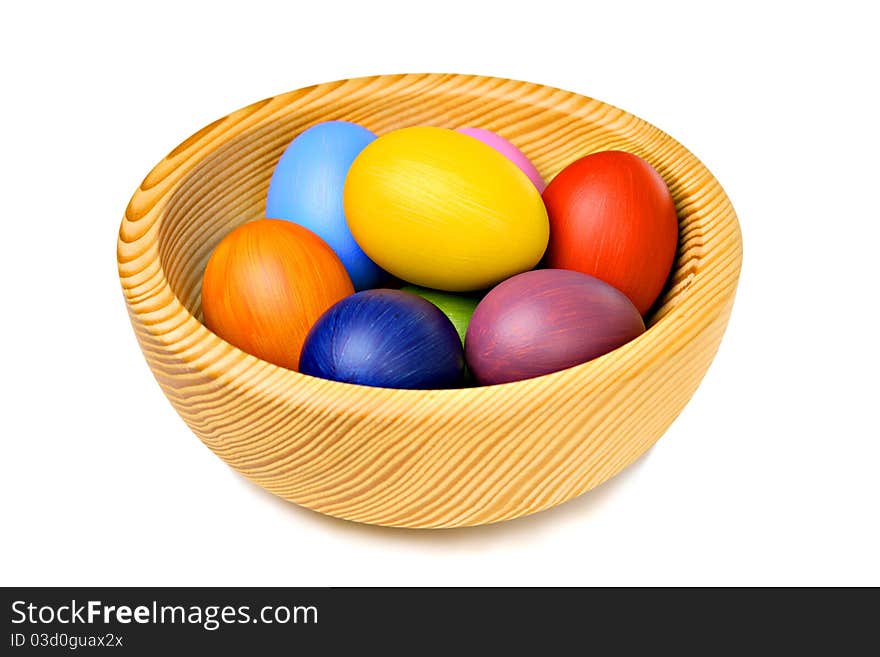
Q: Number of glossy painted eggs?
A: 8